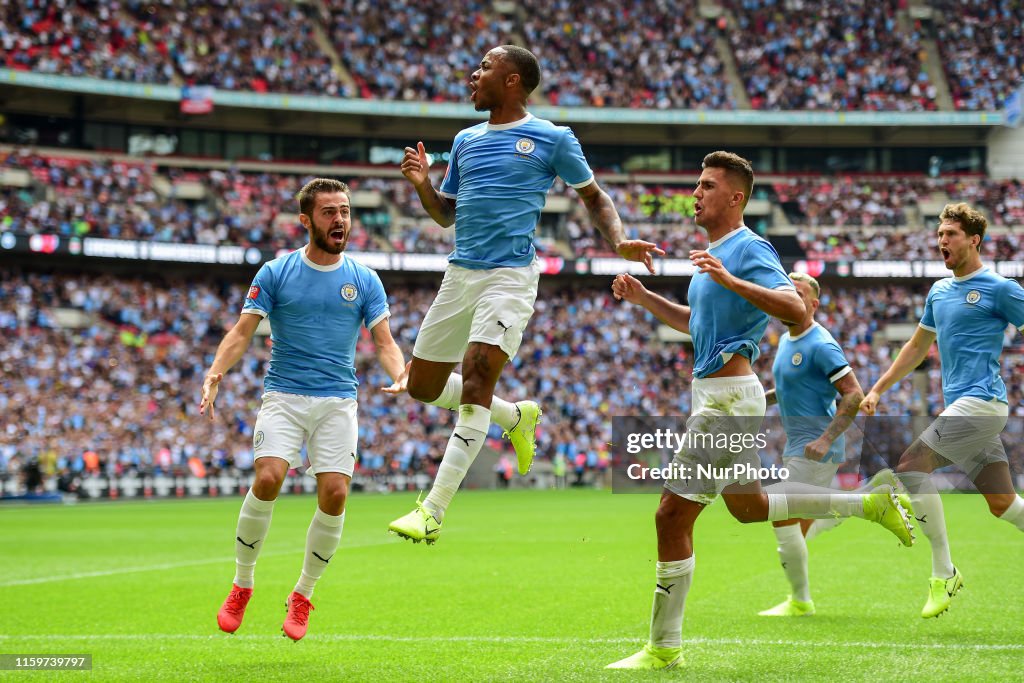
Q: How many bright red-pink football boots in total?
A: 2